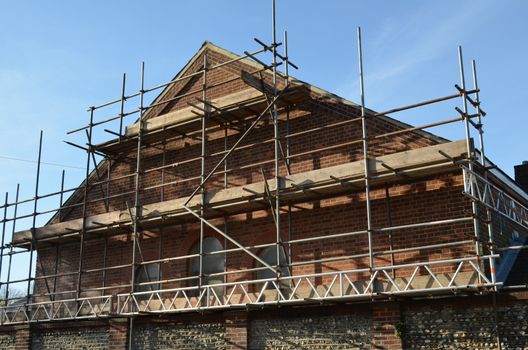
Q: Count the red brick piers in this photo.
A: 4